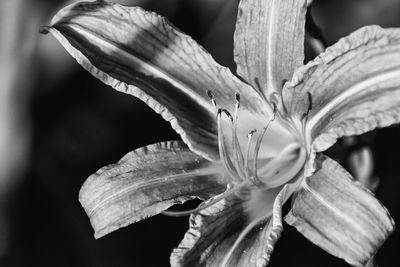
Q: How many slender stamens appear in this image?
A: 6